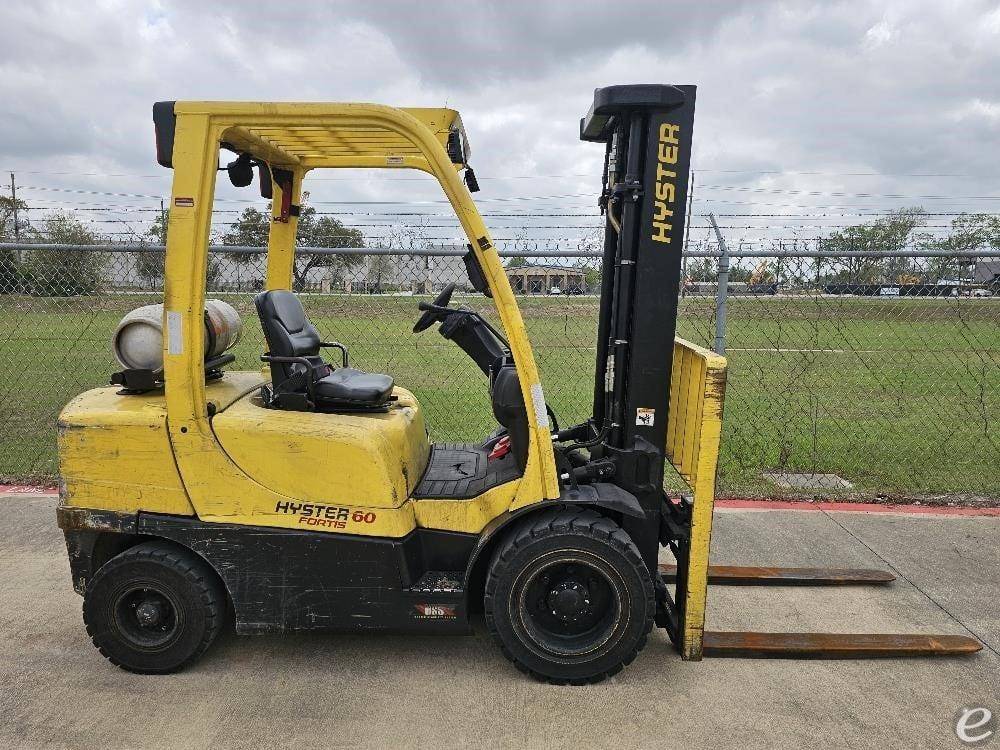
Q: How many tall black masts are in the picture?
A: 1